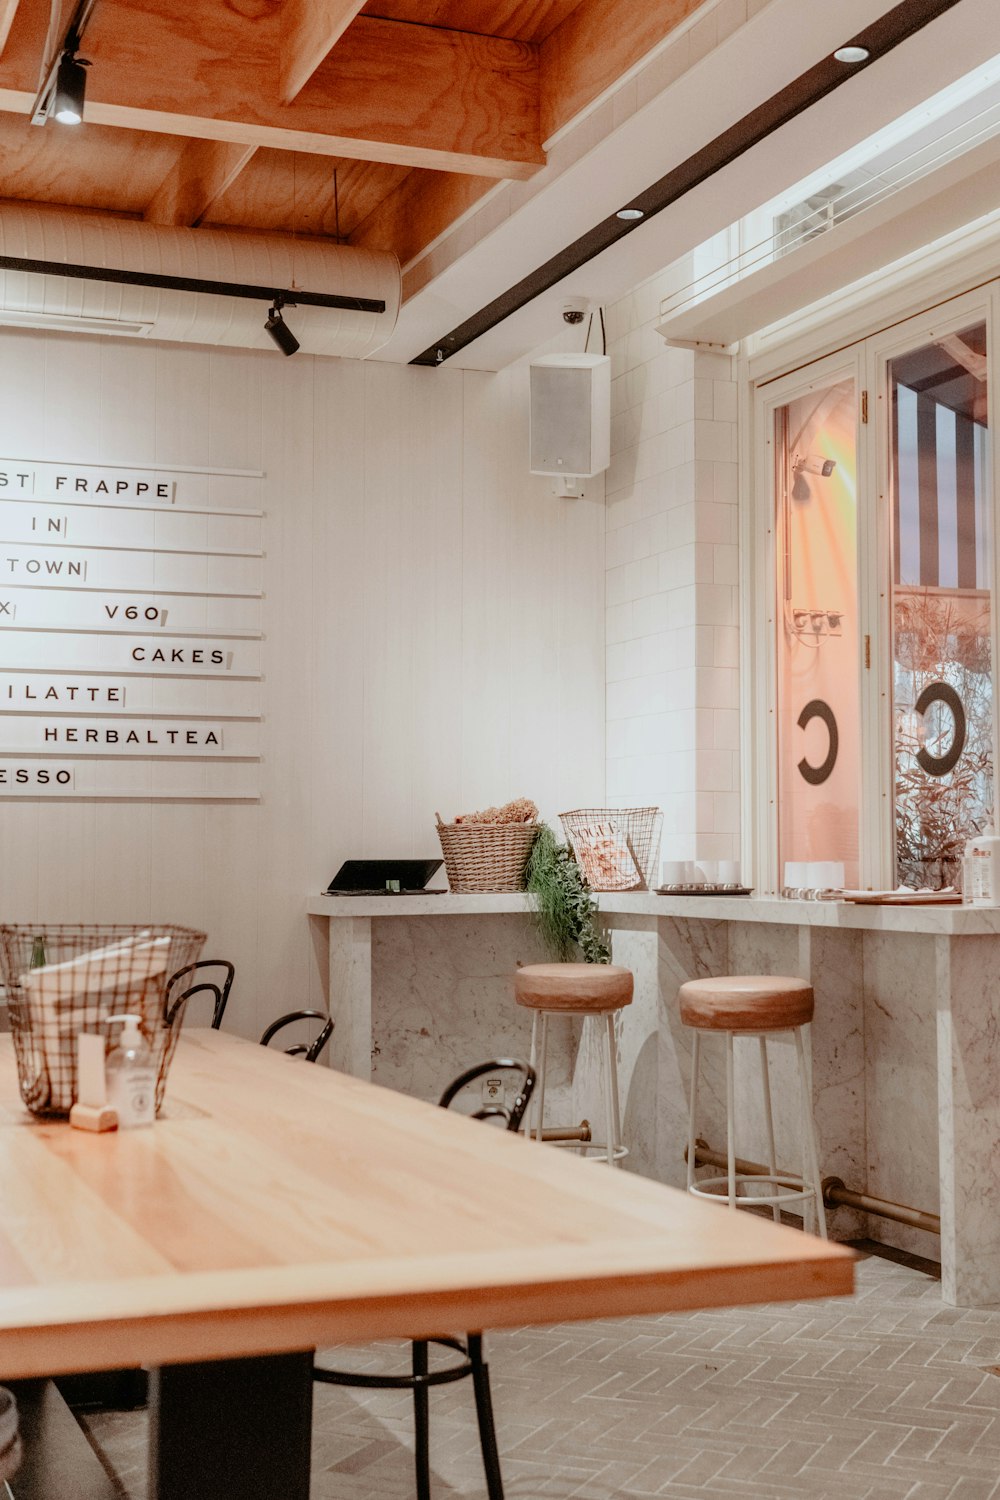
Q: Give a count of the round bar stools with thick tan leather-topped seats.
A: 2